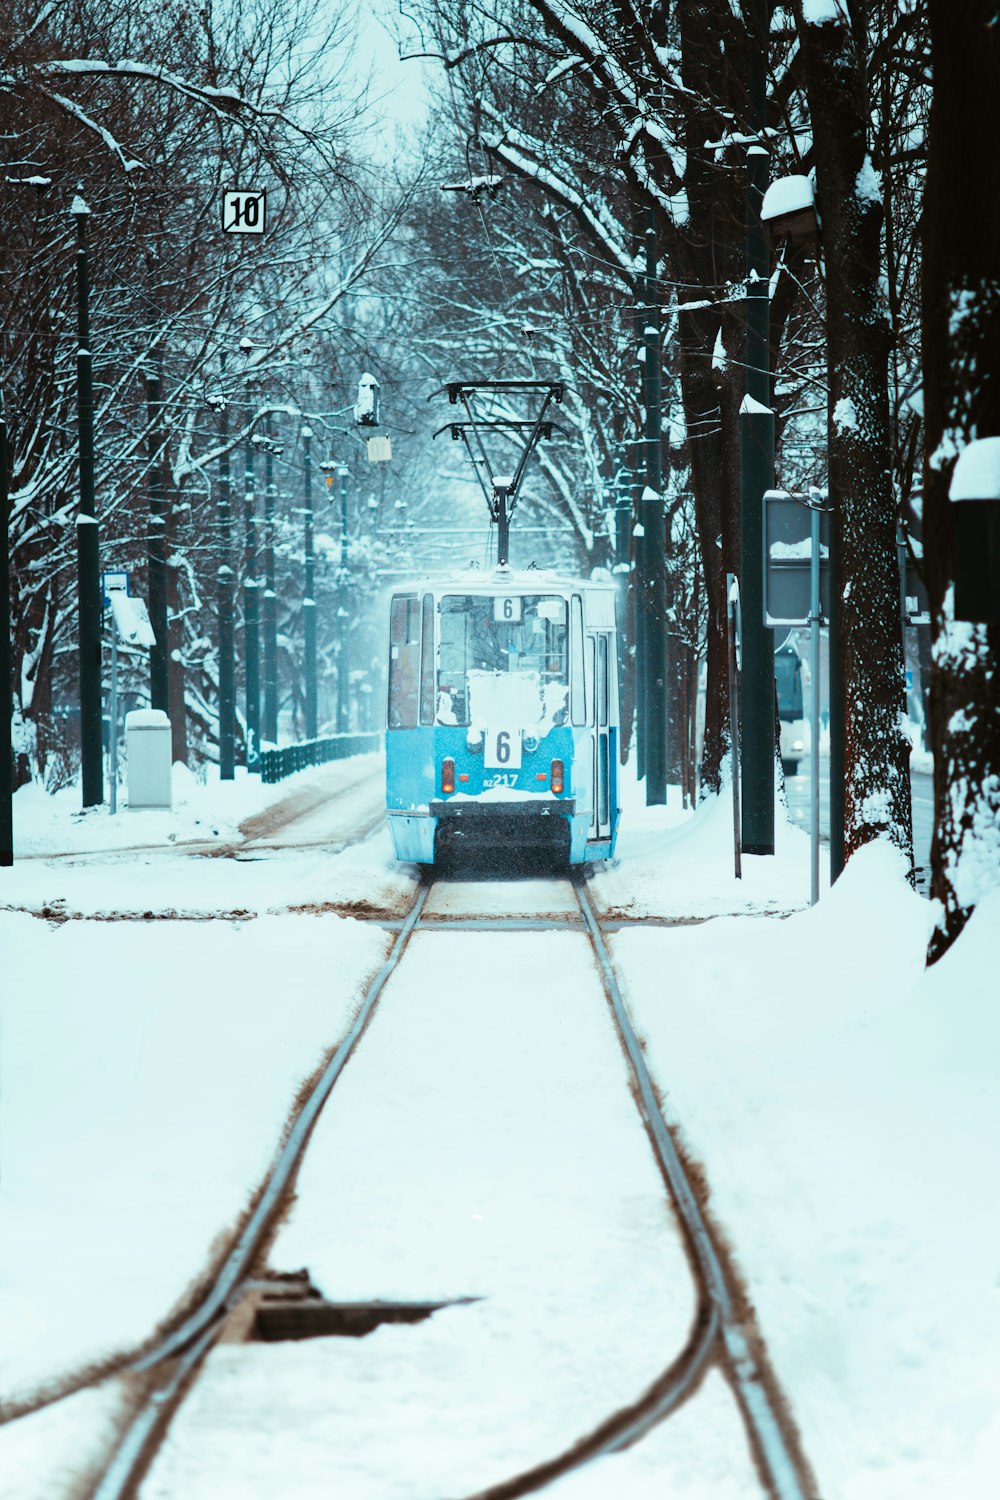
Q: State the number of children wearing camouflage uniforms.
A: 0